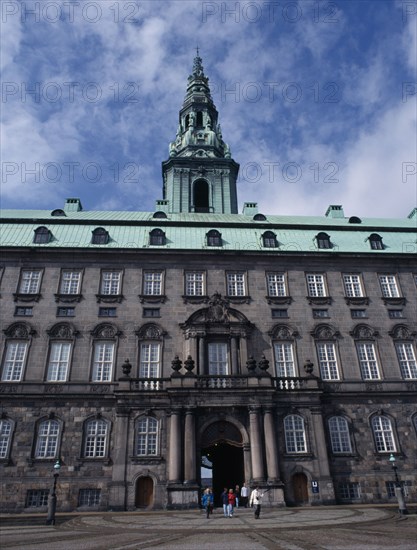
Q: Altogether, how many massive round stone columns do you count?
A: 4